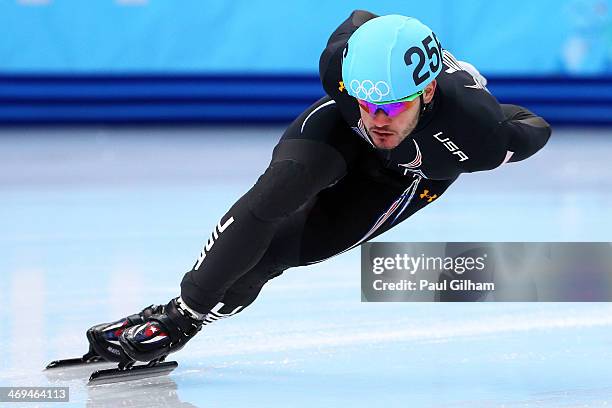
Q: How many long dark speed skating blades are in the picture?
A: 2